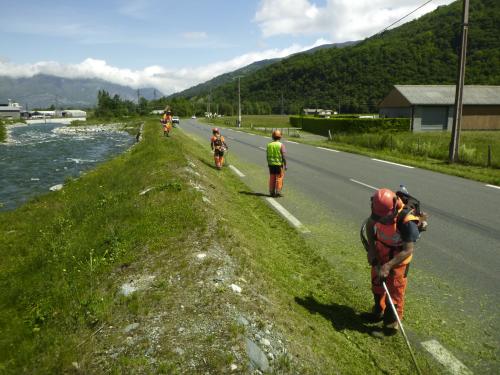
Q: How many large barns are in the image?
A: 1